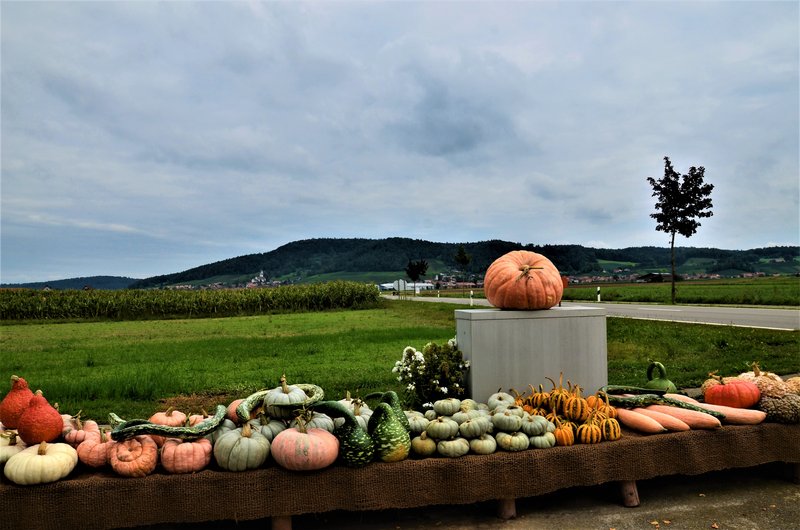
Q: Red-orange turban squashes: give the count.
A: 2